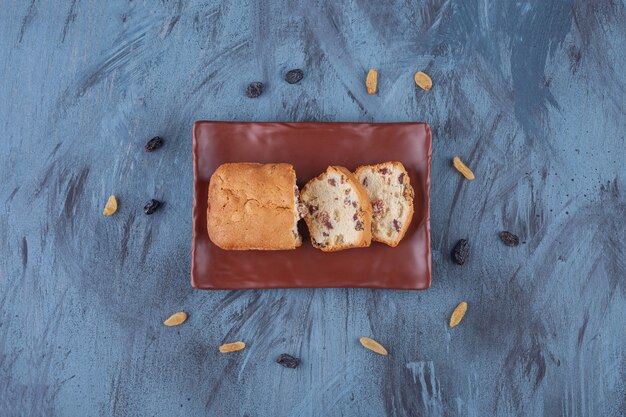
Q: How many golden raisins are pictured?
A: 8